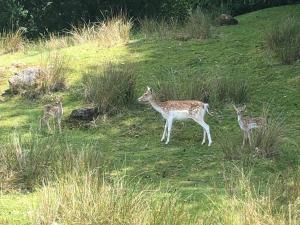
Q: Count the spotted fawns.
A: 2